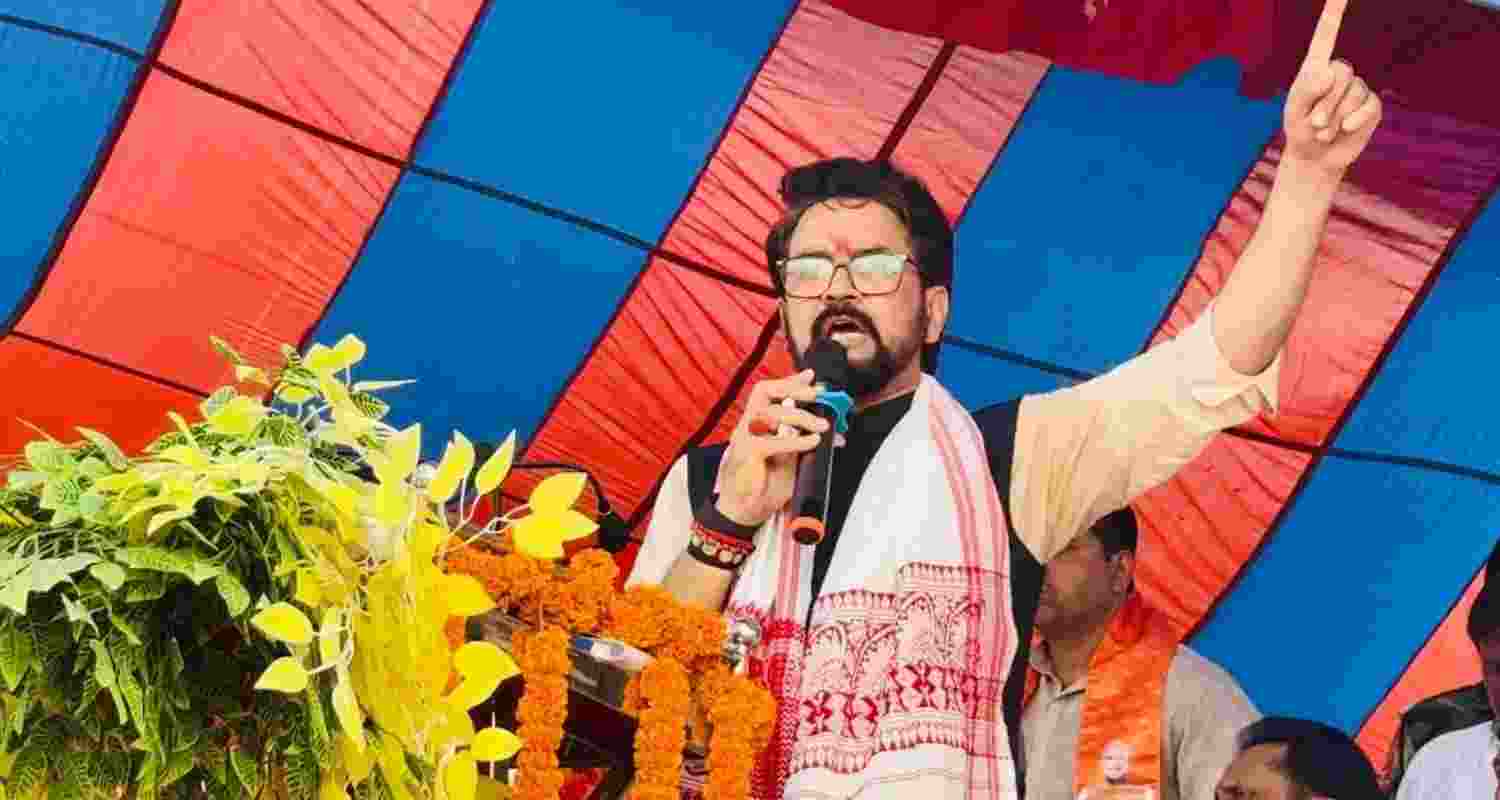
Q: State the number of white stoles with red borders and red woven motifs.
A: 1